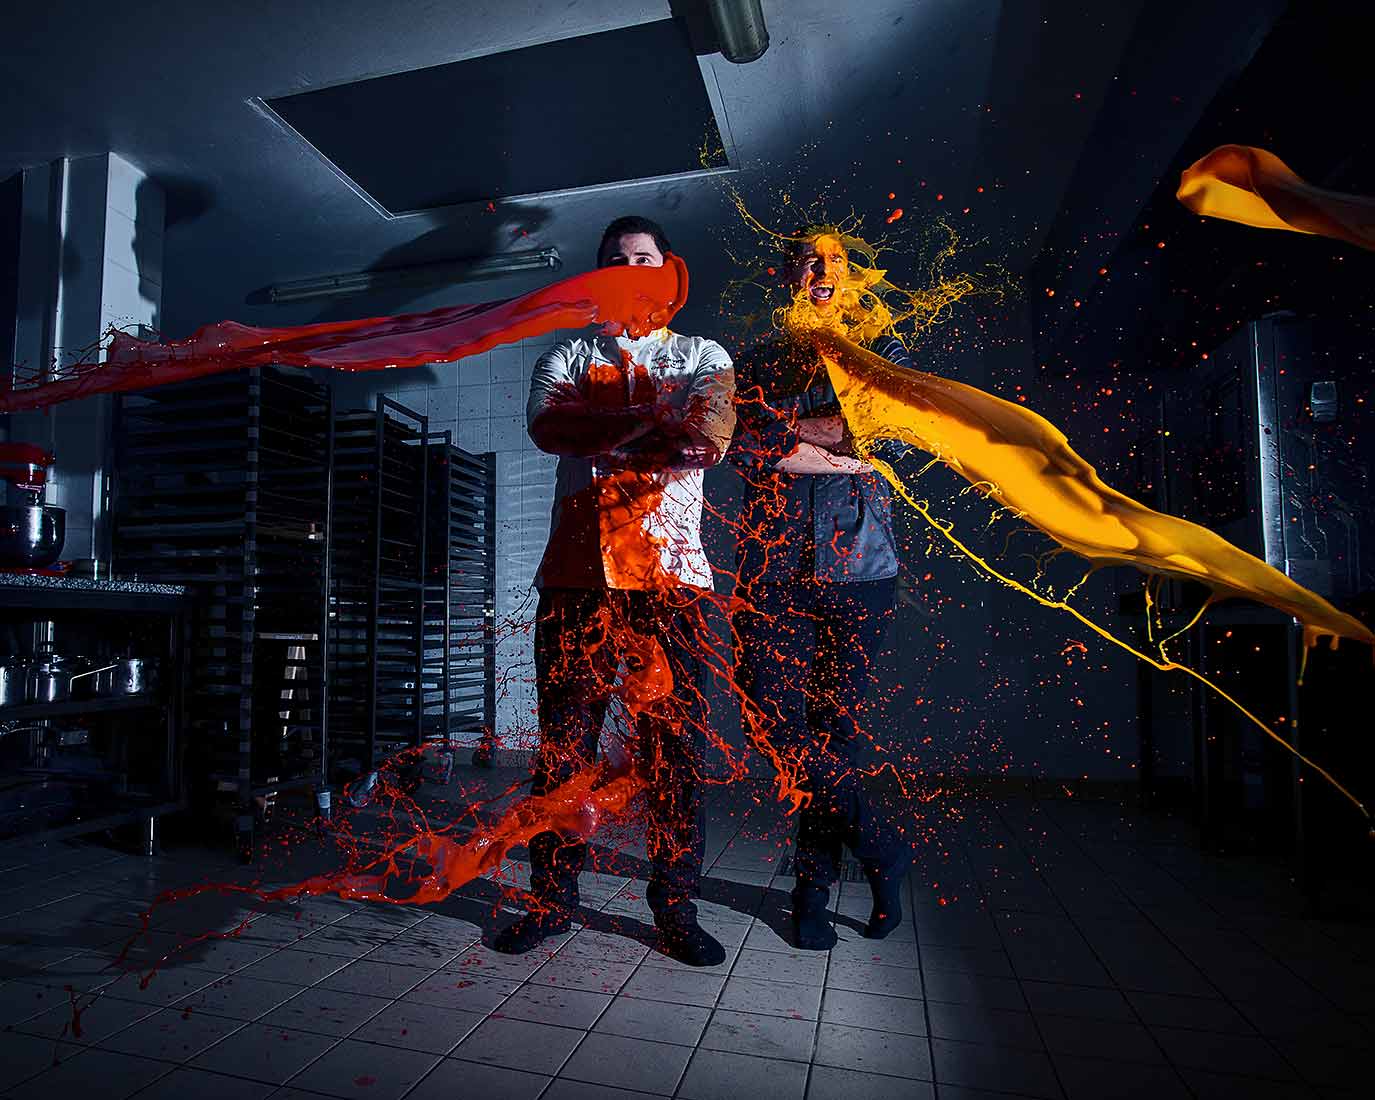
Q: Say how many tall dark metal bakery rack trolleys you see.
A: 3